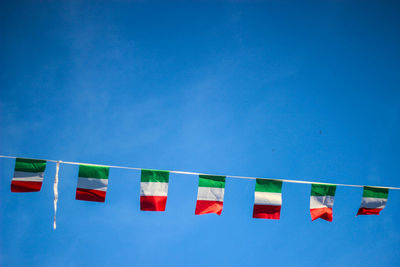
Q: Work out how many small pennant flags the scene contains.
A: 7